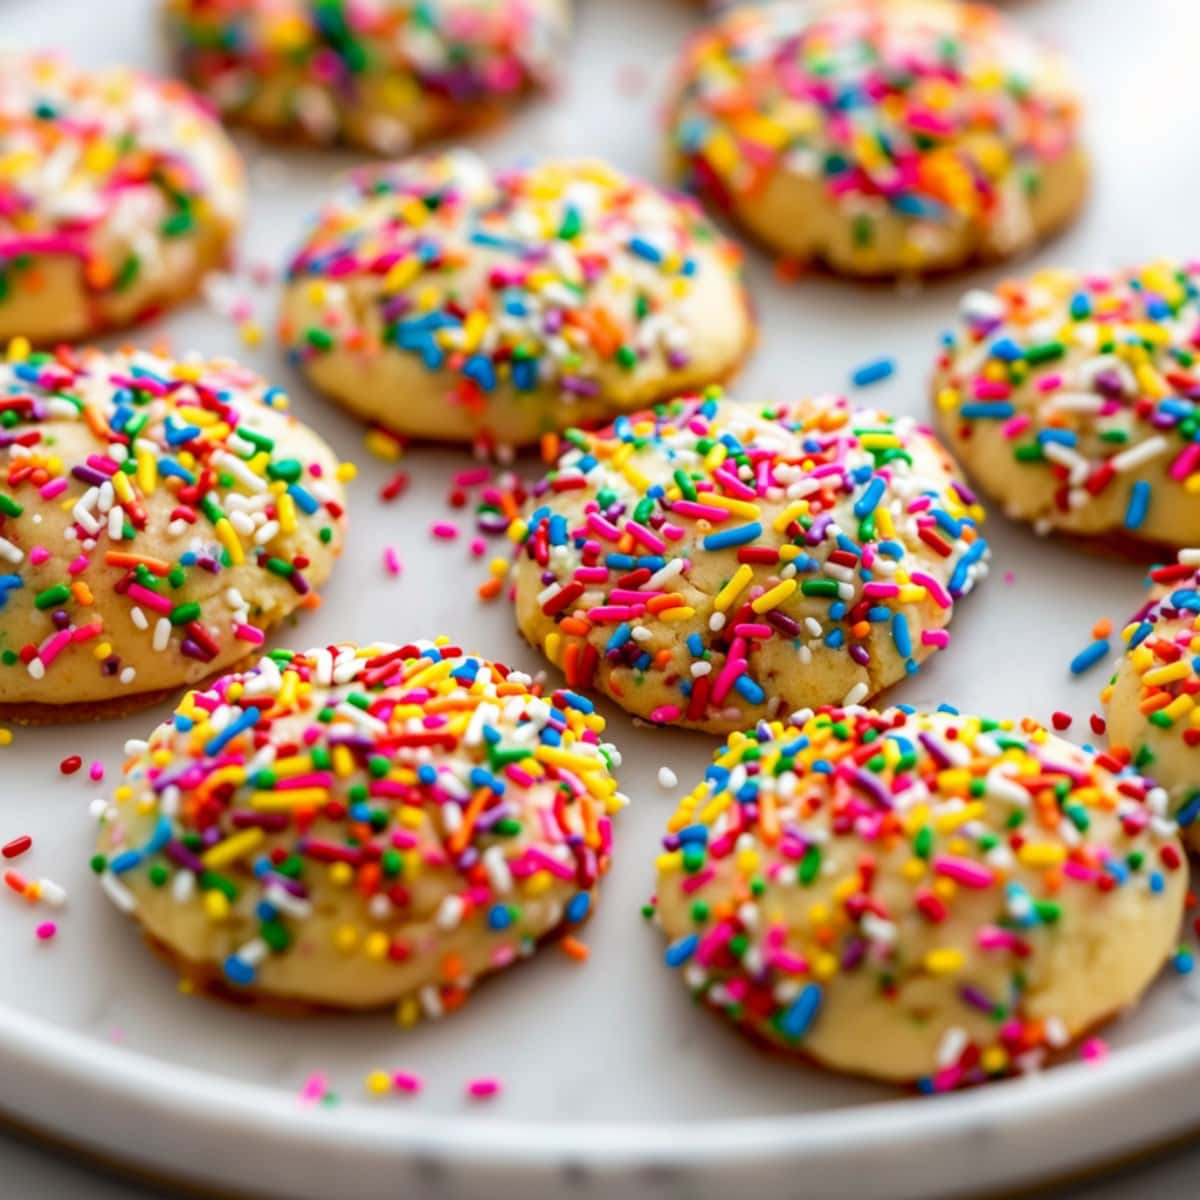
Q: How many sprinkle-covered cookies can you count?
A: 10